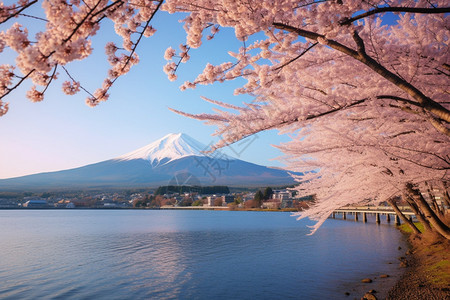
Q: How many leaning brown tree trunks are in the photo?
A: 3